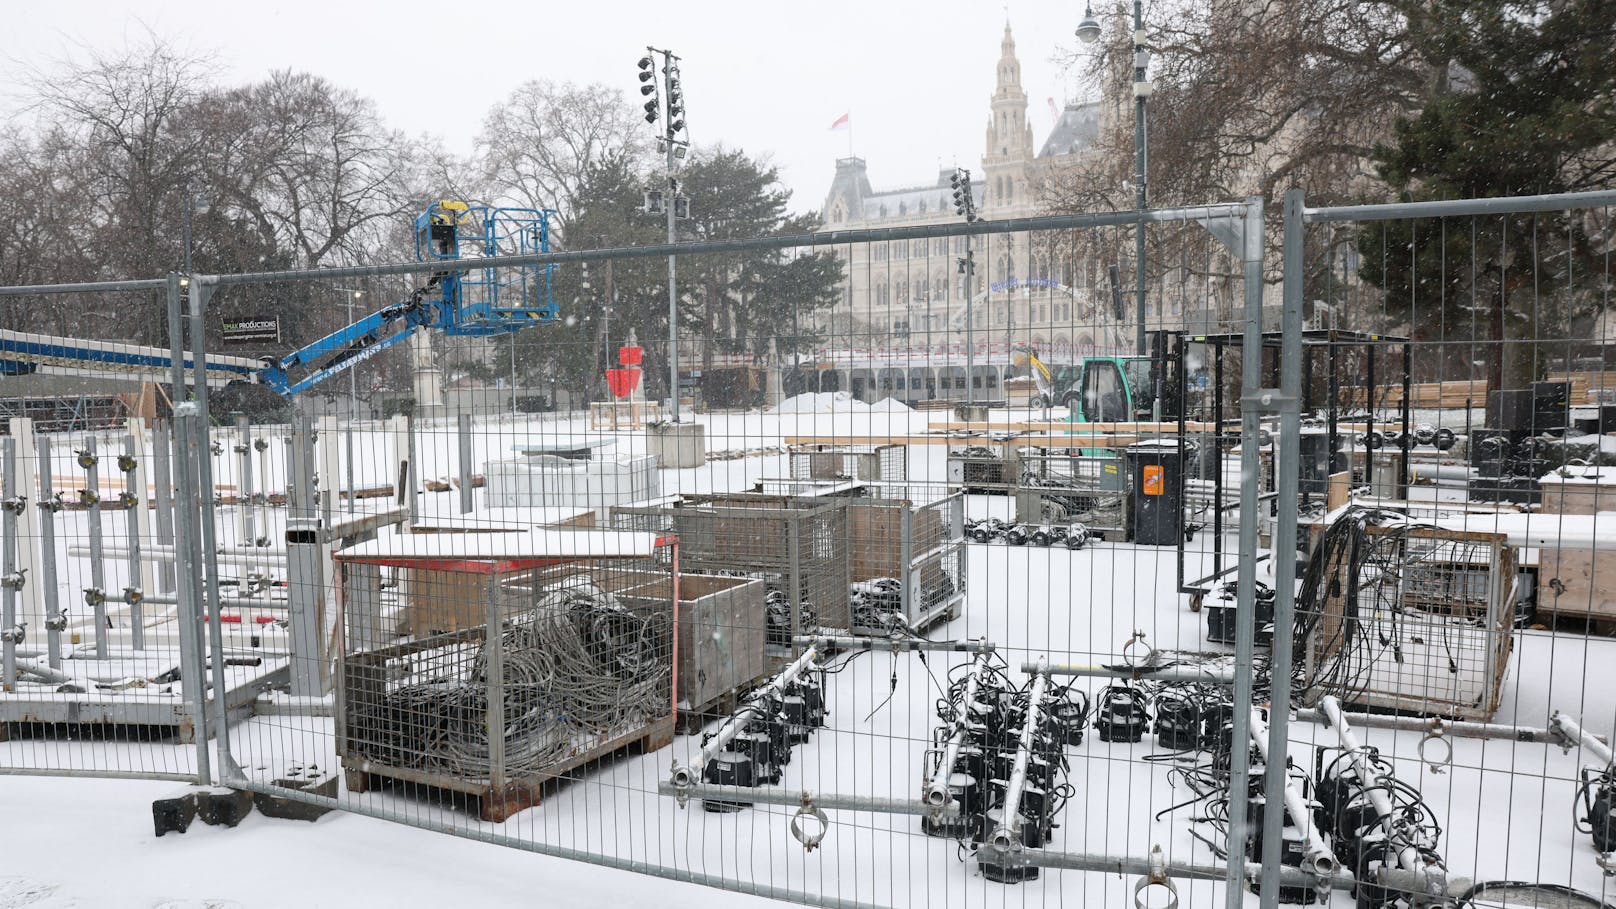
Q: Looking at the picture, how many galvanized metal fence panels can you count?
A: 3